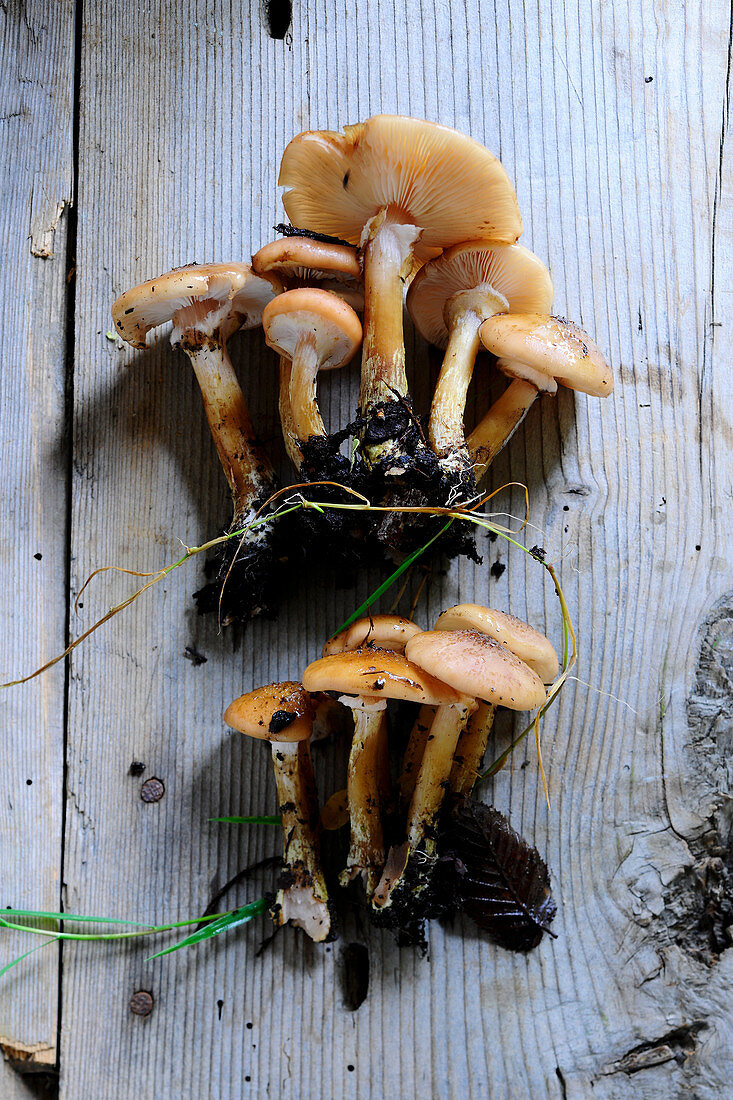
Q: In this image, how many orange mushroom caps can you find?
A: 11